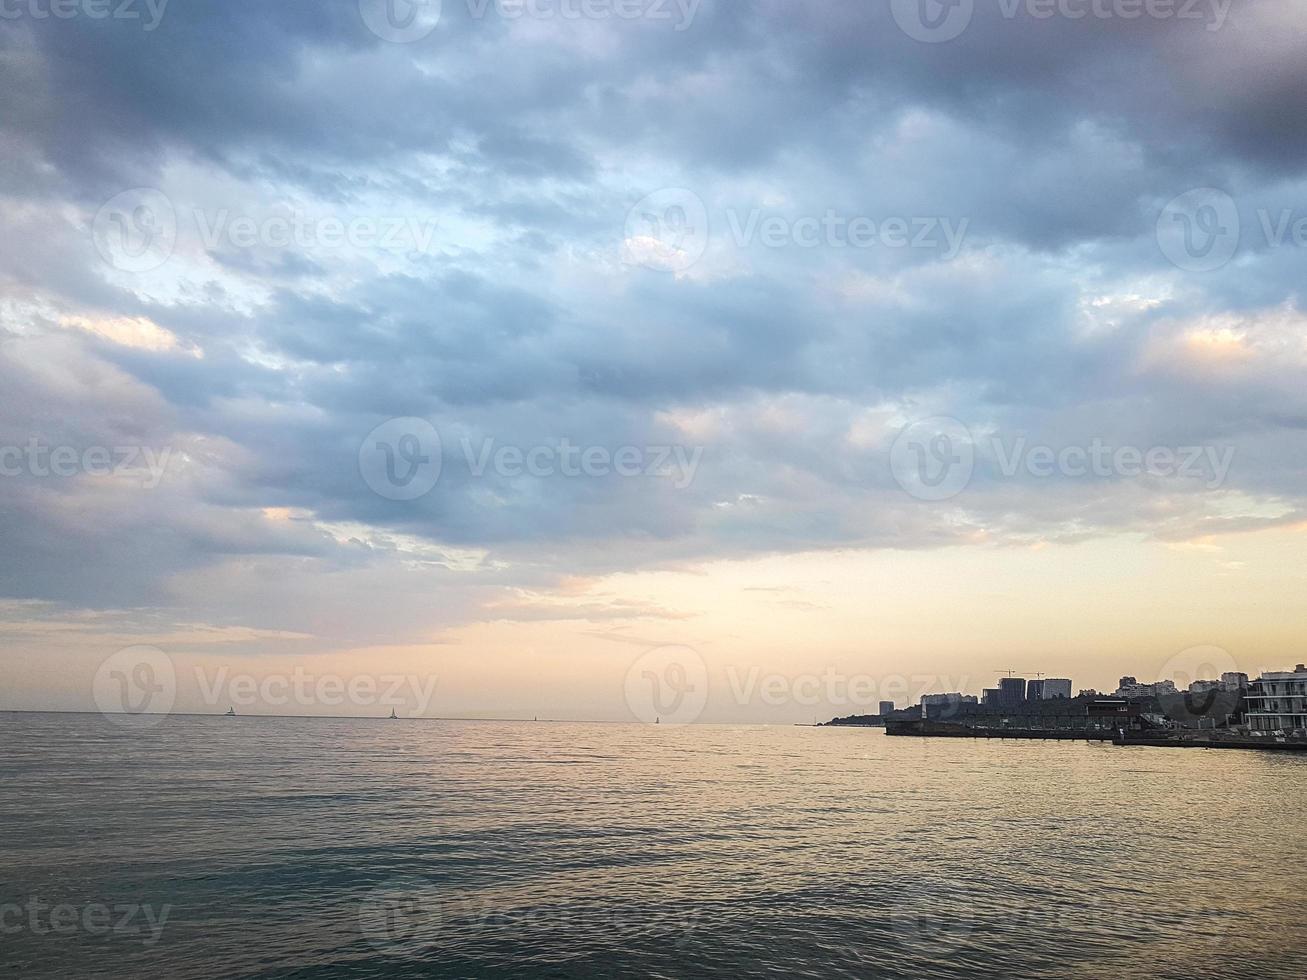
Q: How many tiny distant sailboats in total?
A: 4